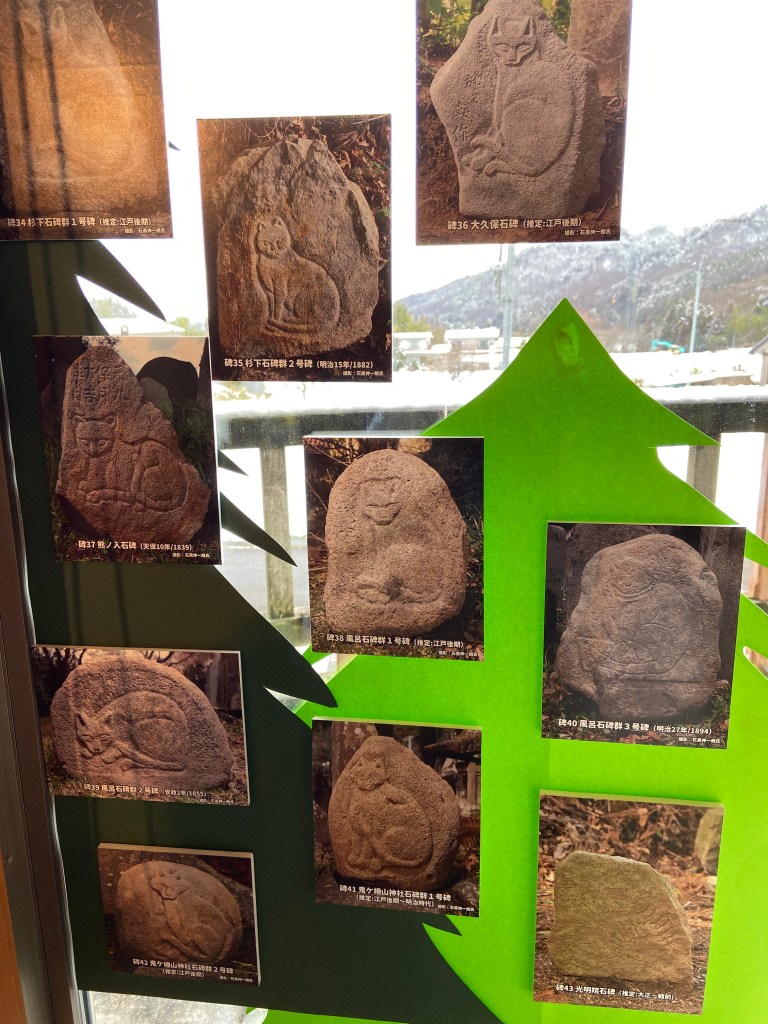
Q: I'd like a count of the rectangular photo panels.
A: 10